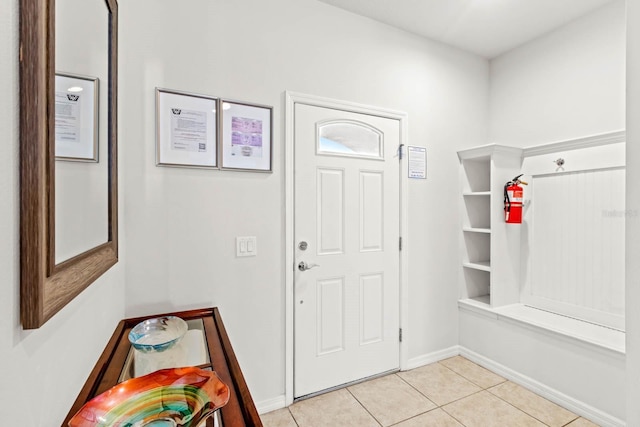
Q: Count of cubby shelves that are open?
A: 4